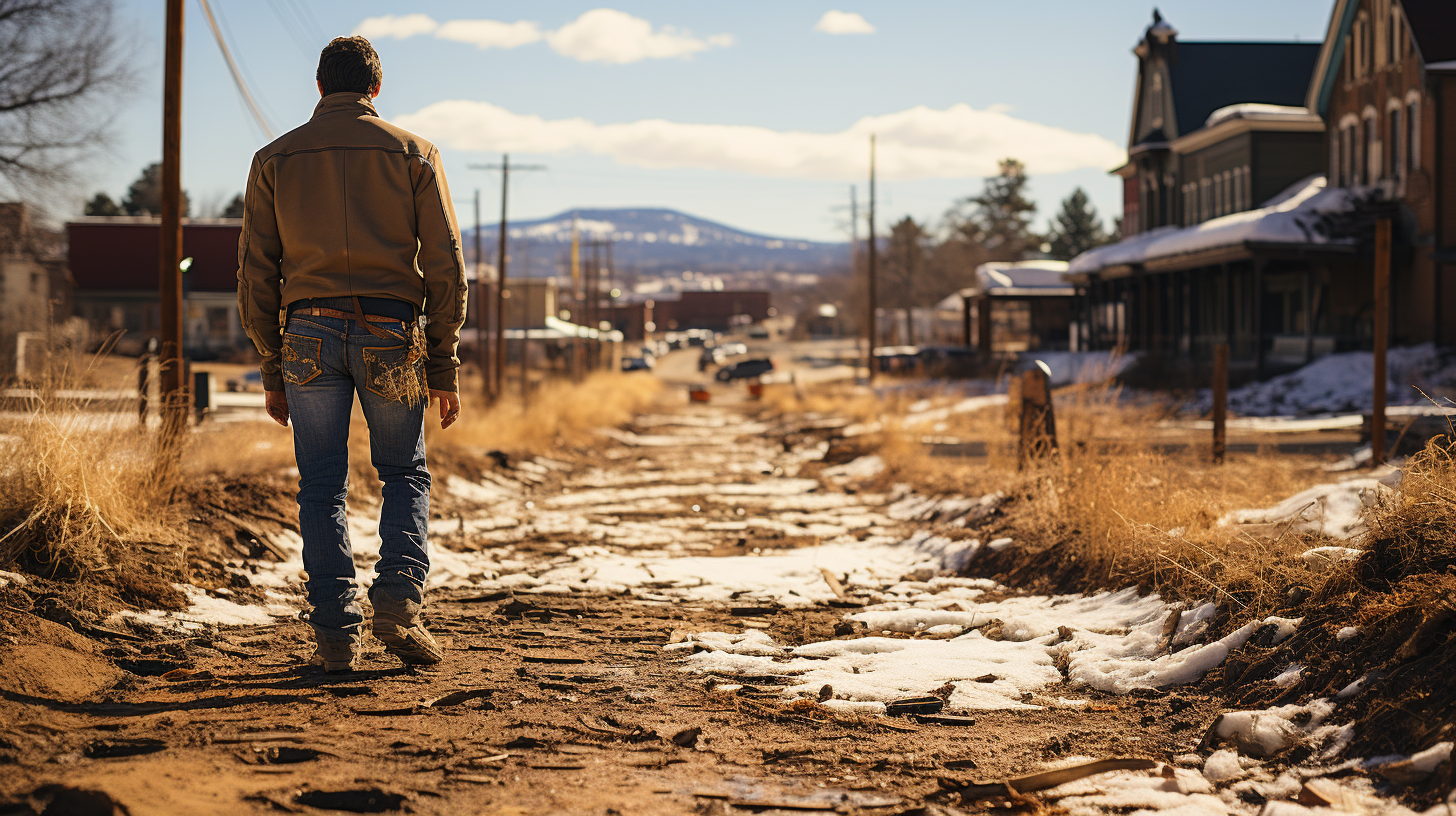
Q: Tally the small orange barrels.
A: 2